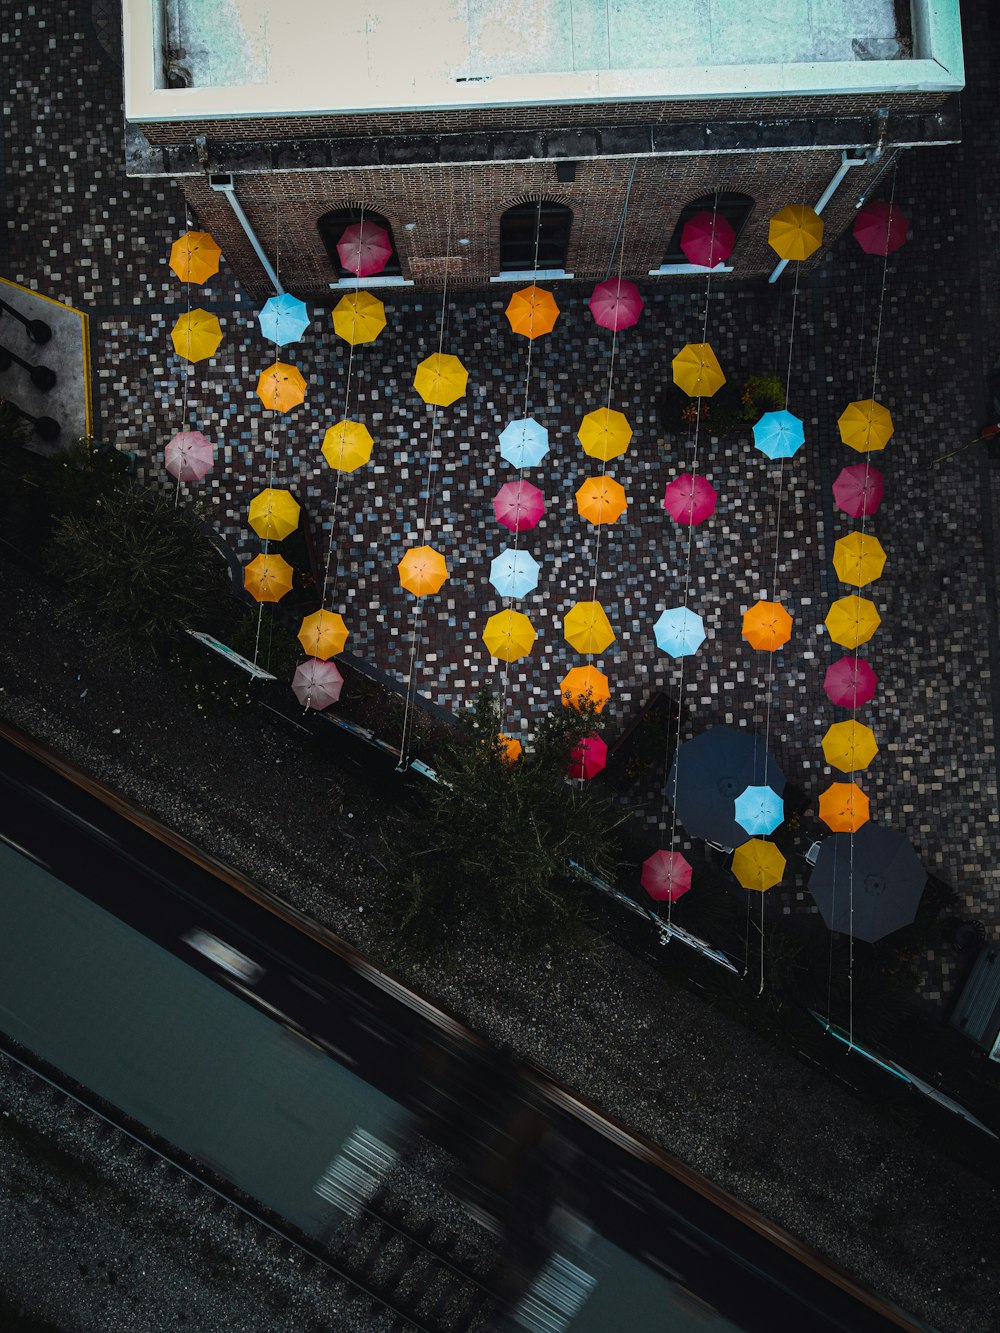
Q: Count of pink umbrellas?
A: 12